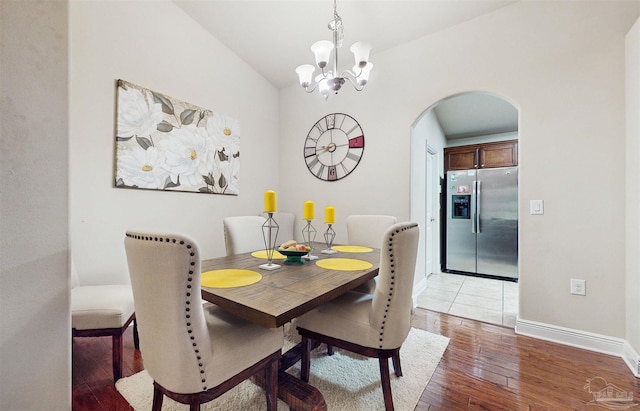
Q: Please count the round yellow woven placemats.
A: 4